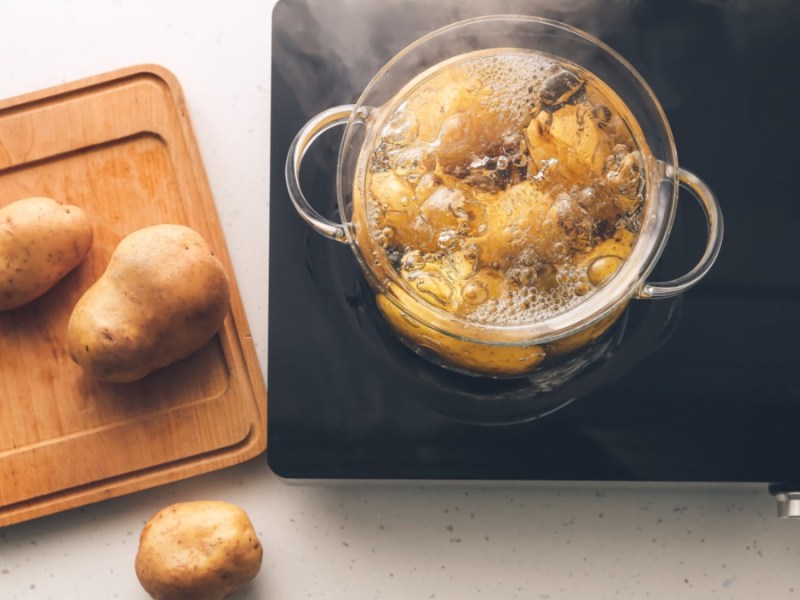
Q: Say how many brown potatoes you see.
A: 3